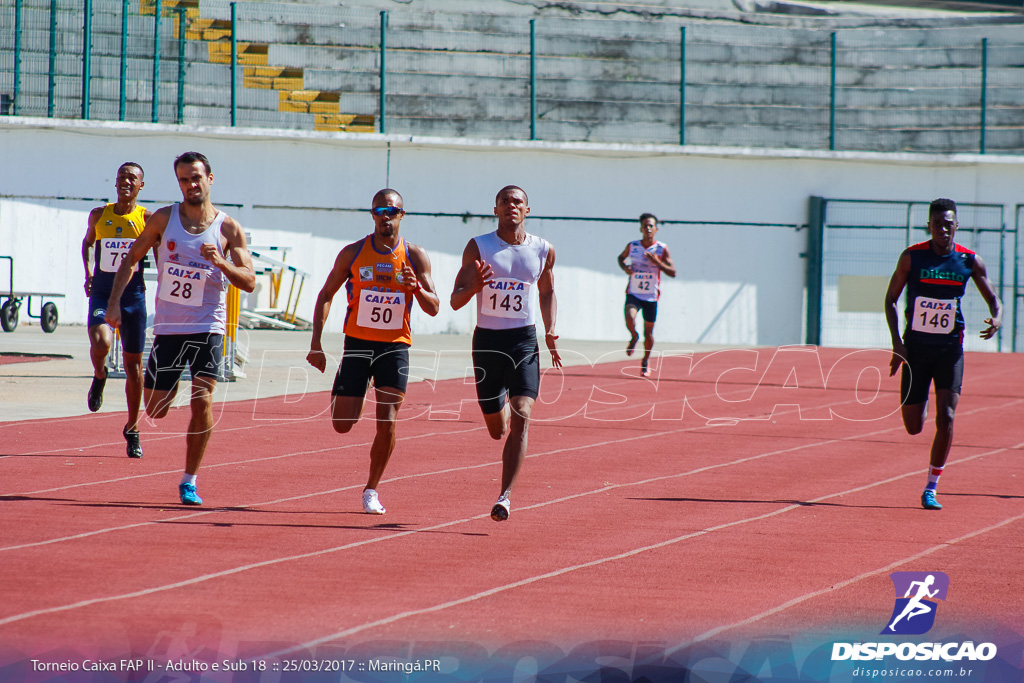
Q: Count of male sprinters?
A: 6